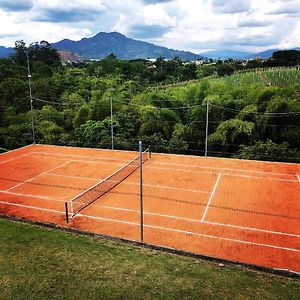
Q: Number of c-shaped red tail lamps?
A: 0